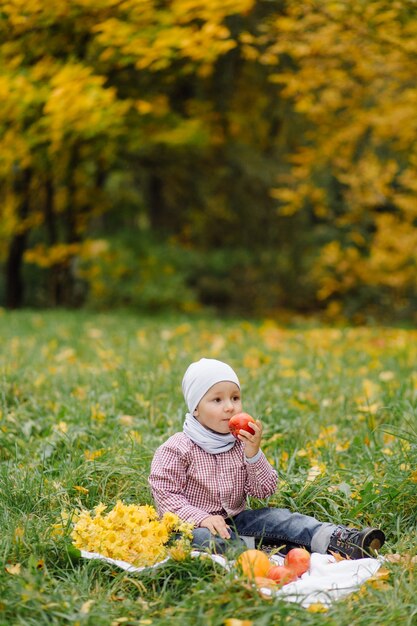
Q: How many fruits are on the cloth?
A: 4